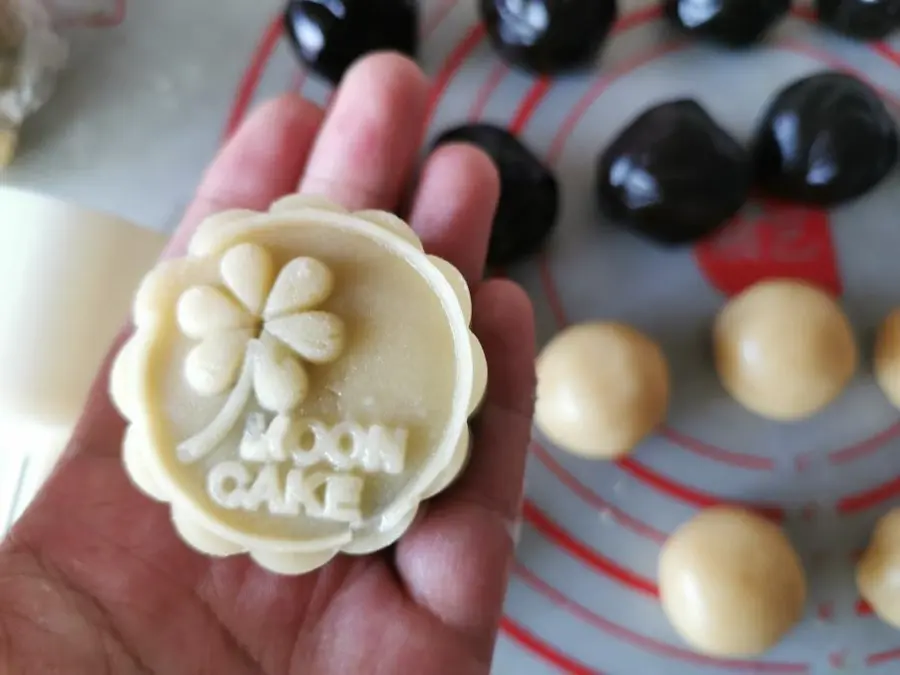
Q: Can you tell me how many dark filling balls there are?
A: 7